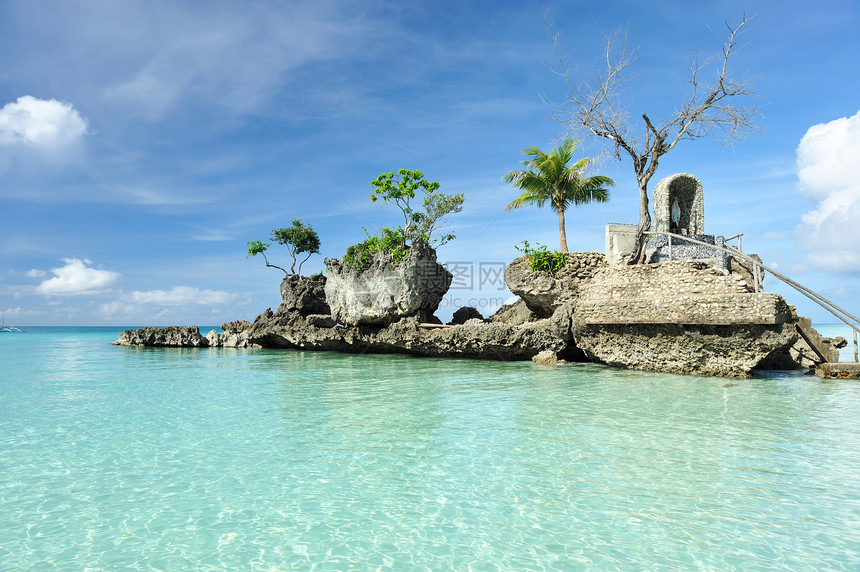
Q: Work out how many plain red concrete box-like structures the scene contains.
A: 0